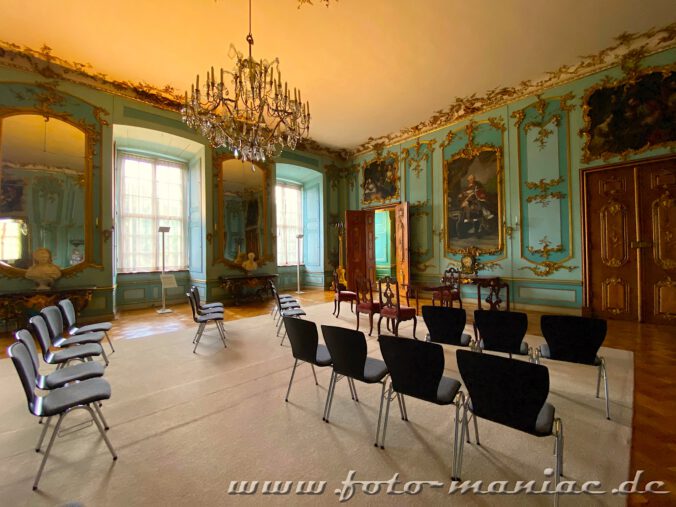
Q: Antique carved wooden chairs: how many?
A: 5